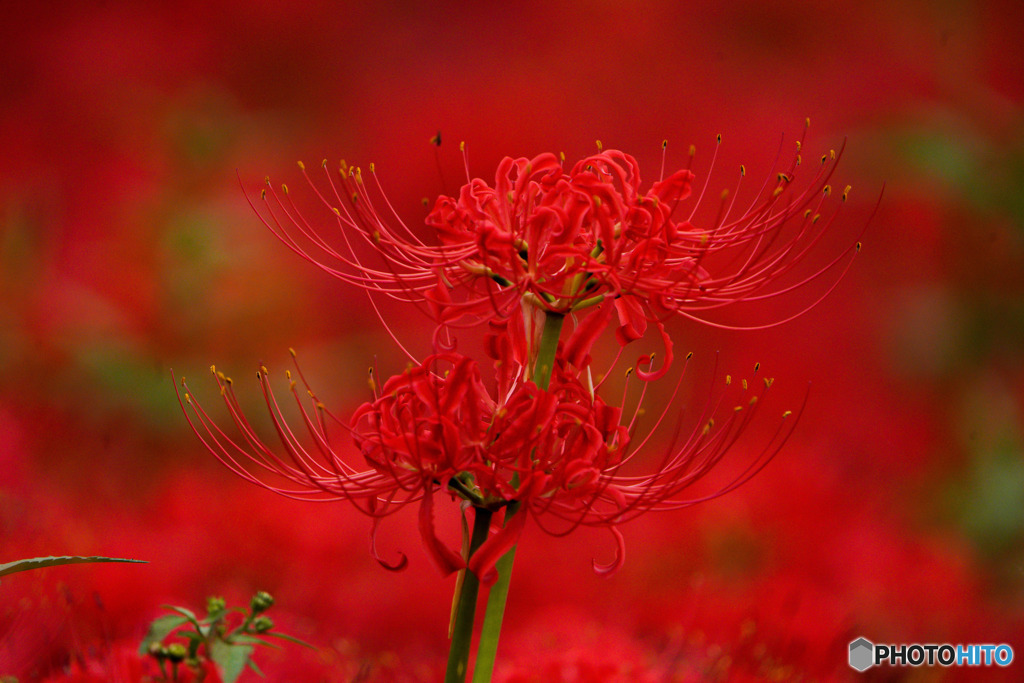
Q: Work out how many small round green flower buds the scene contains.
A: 5